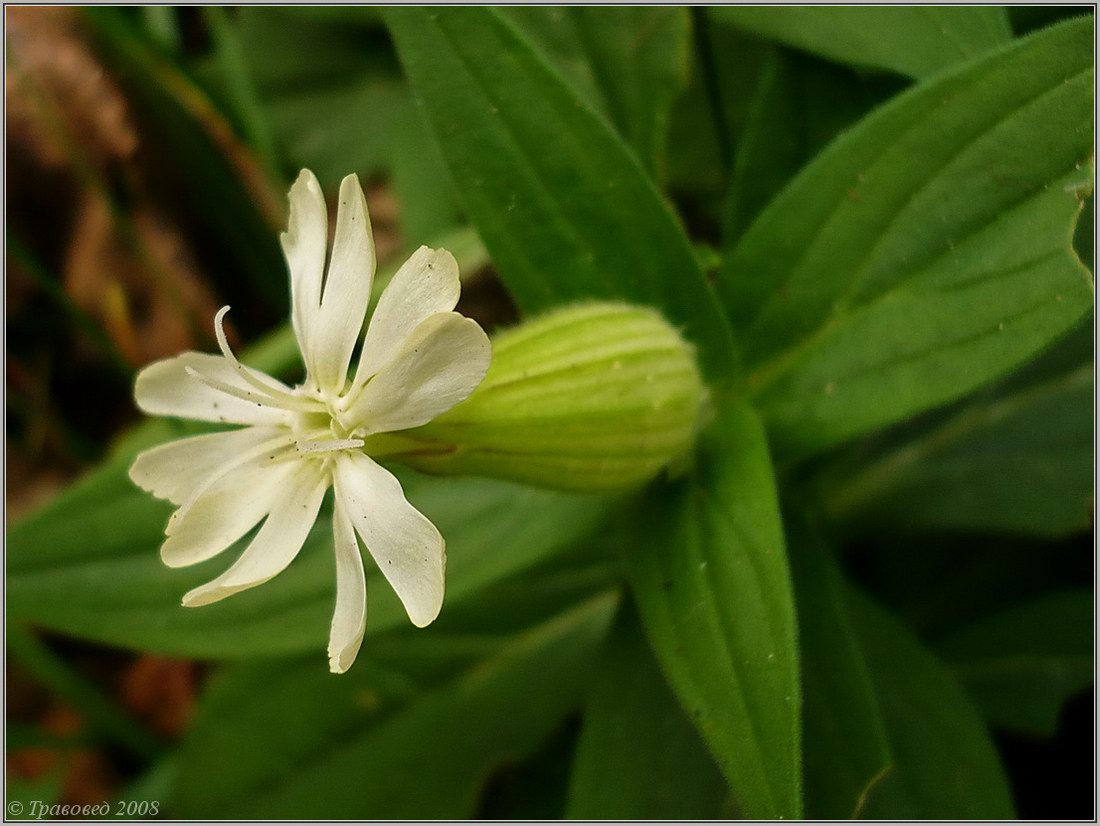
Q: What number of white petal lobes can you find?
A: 10